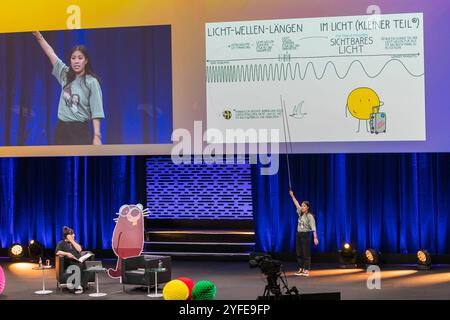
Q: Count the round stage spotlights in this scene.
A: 5